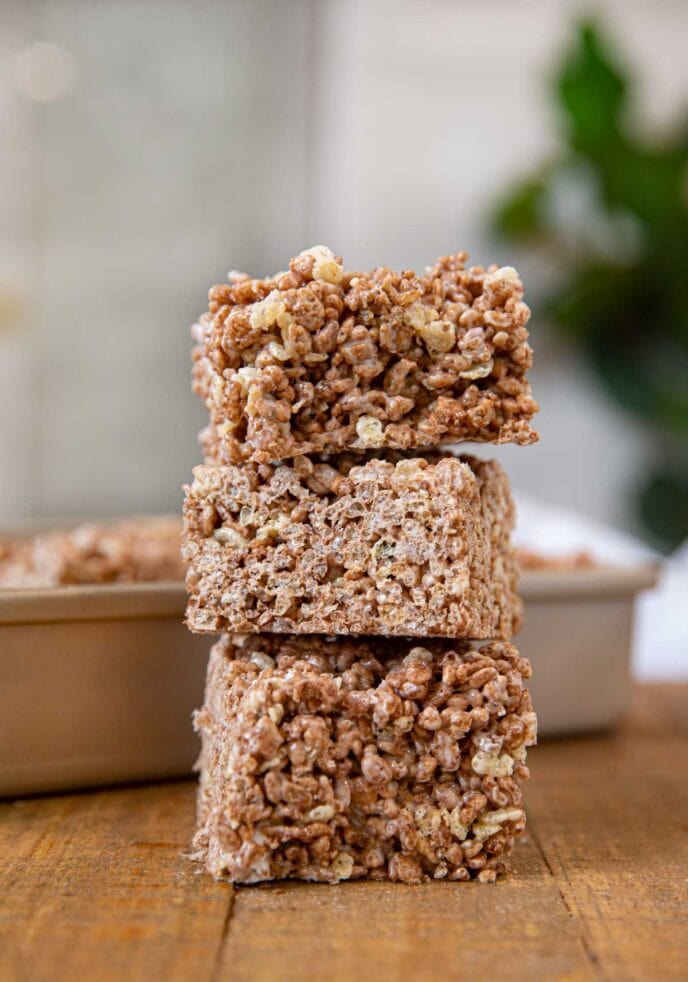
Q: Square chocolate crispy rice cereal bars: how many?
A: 3